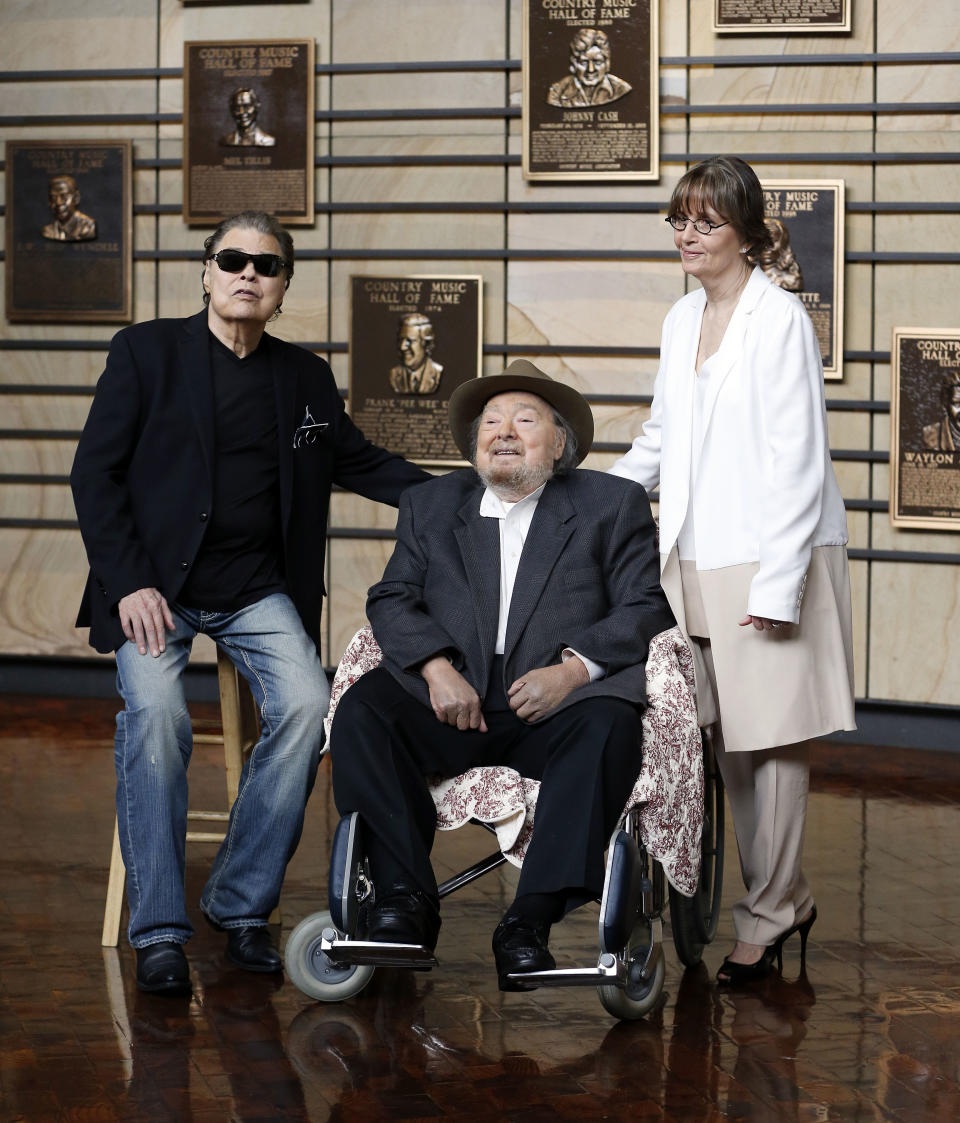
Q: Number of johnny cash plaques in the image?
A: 1